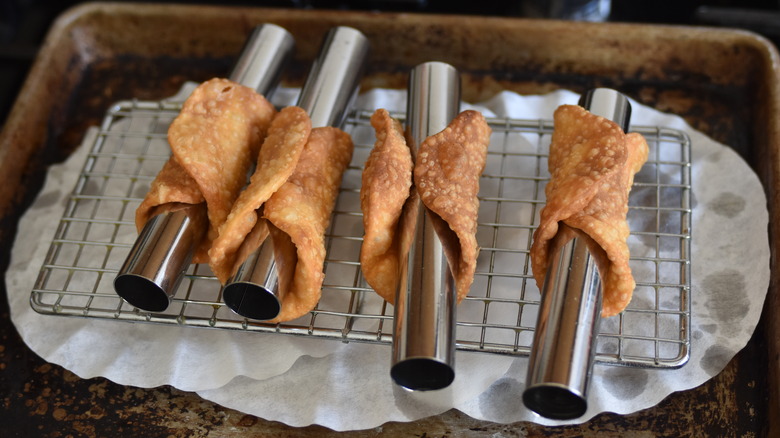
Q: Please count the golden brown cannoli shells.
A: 4